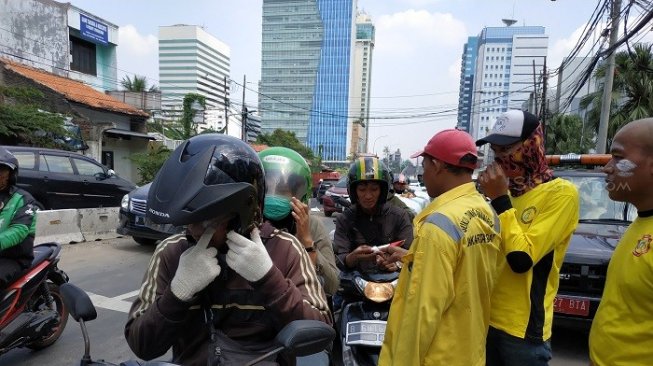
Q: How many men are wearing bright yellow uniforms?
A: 3